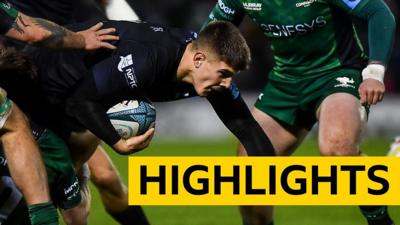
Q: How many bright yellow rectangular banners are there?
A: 1